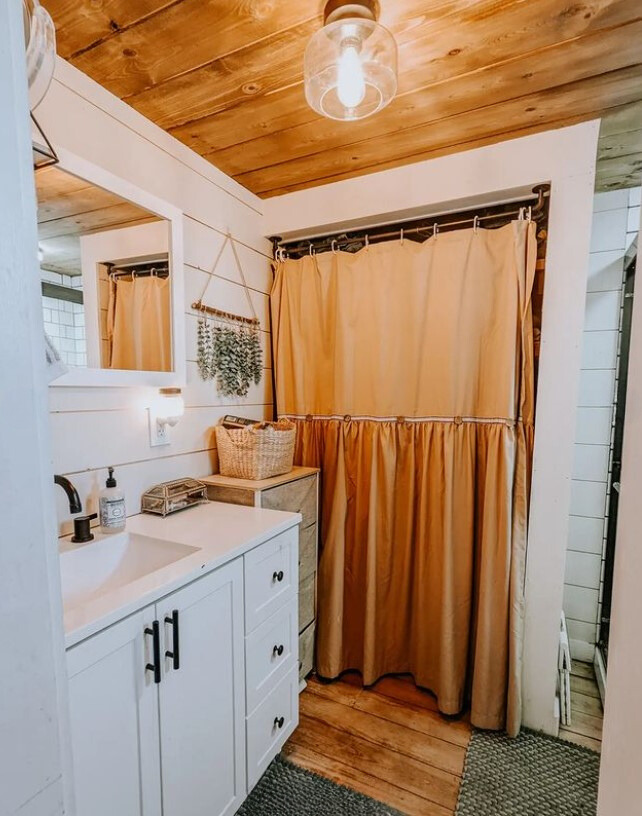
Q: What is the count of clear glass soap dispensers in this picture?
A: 1